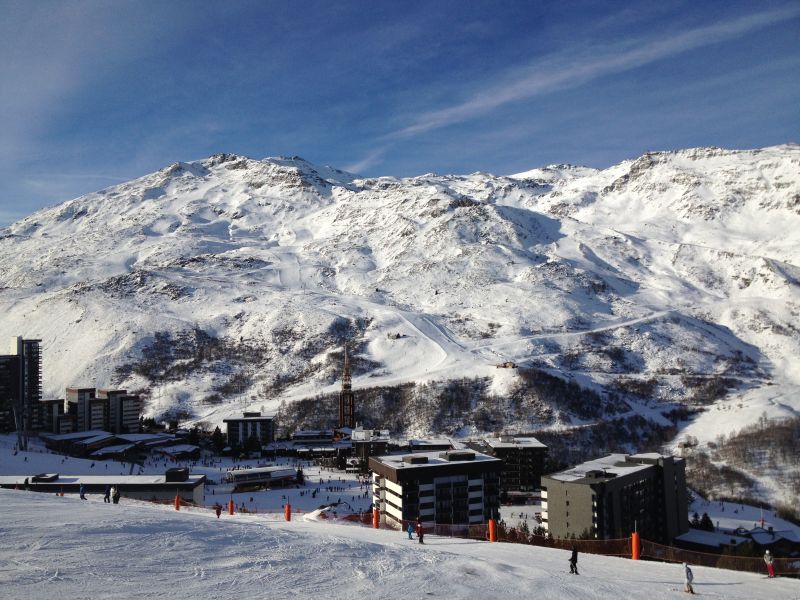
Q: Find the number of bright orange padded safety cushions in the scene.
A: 6